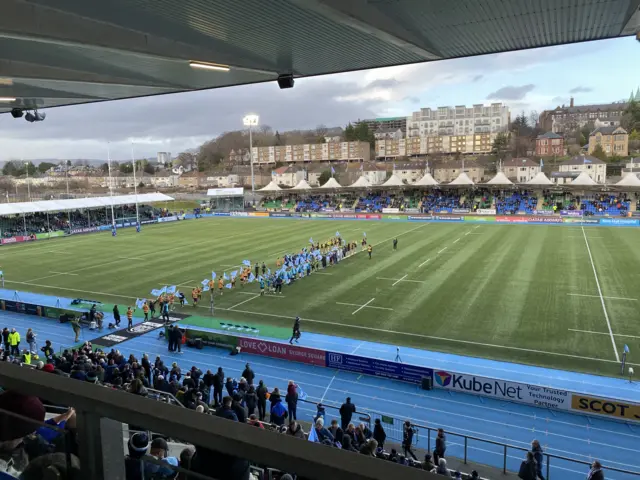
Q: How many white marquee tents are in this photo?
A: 11